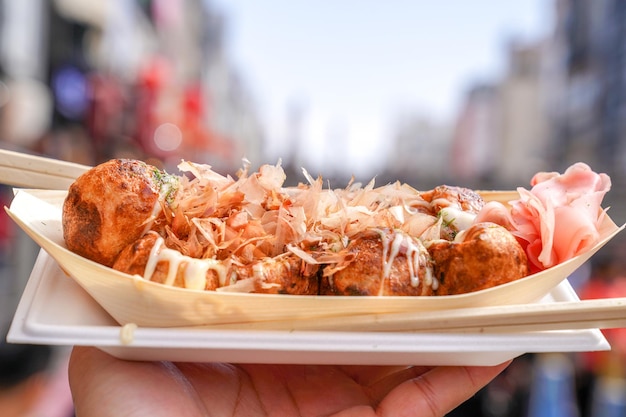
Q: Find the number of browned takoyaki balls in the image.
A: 6